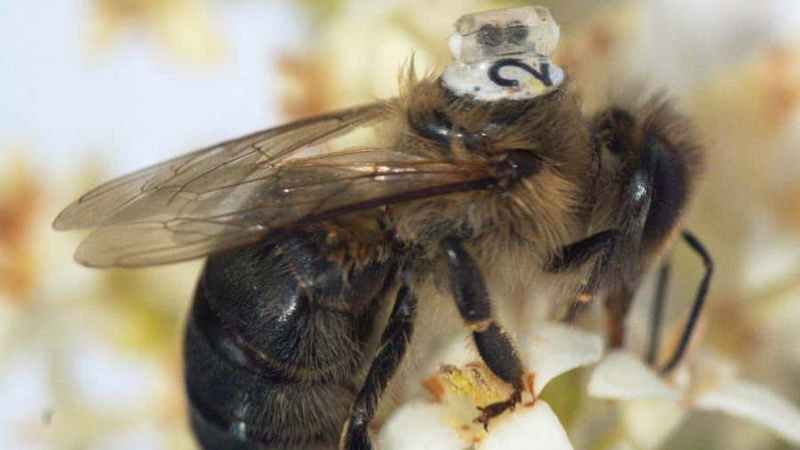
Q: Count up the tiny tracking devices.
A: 1